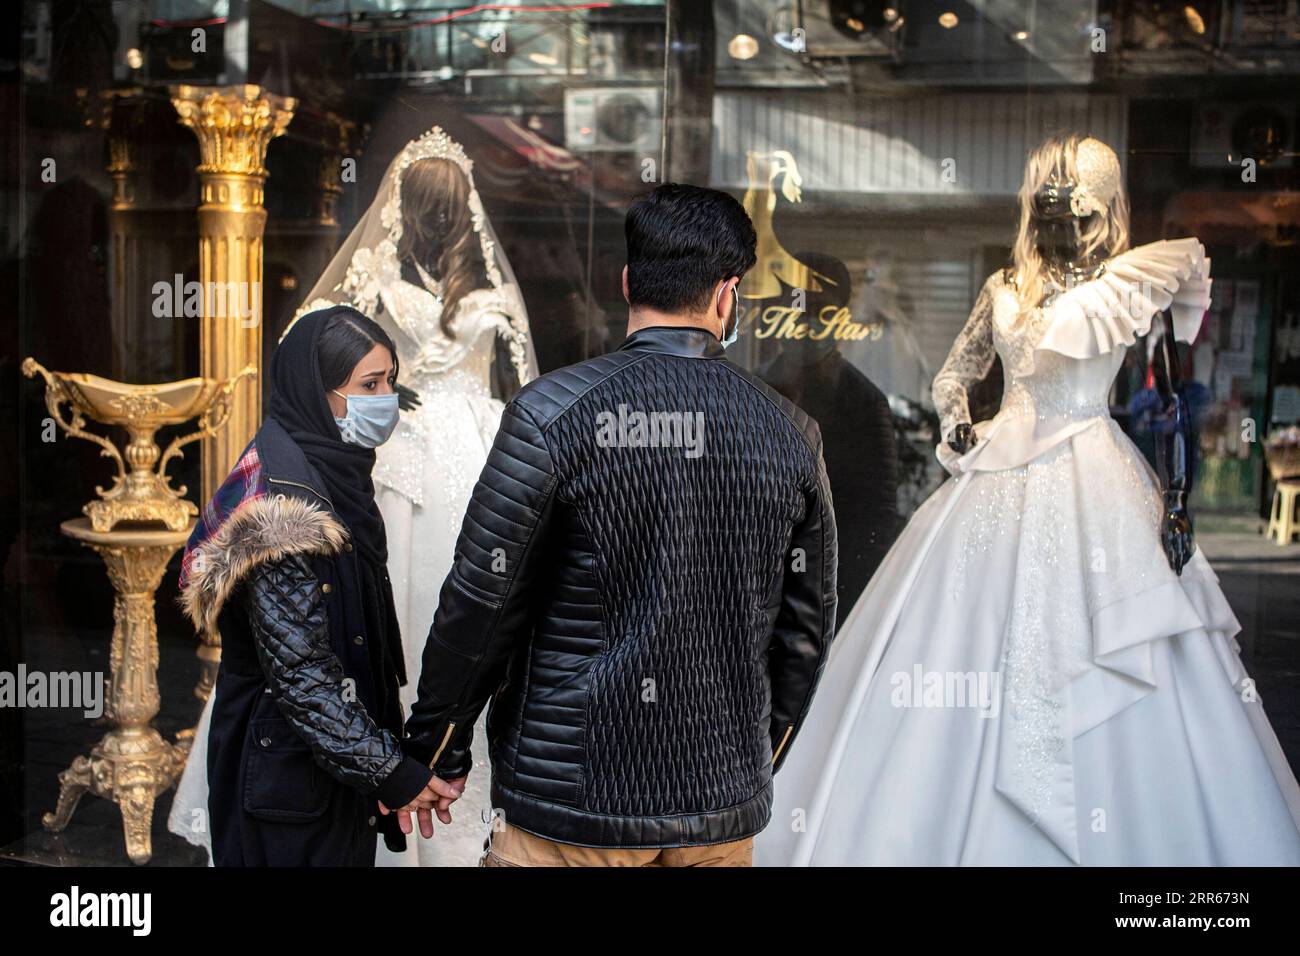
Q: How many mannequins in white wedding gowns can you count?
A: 2